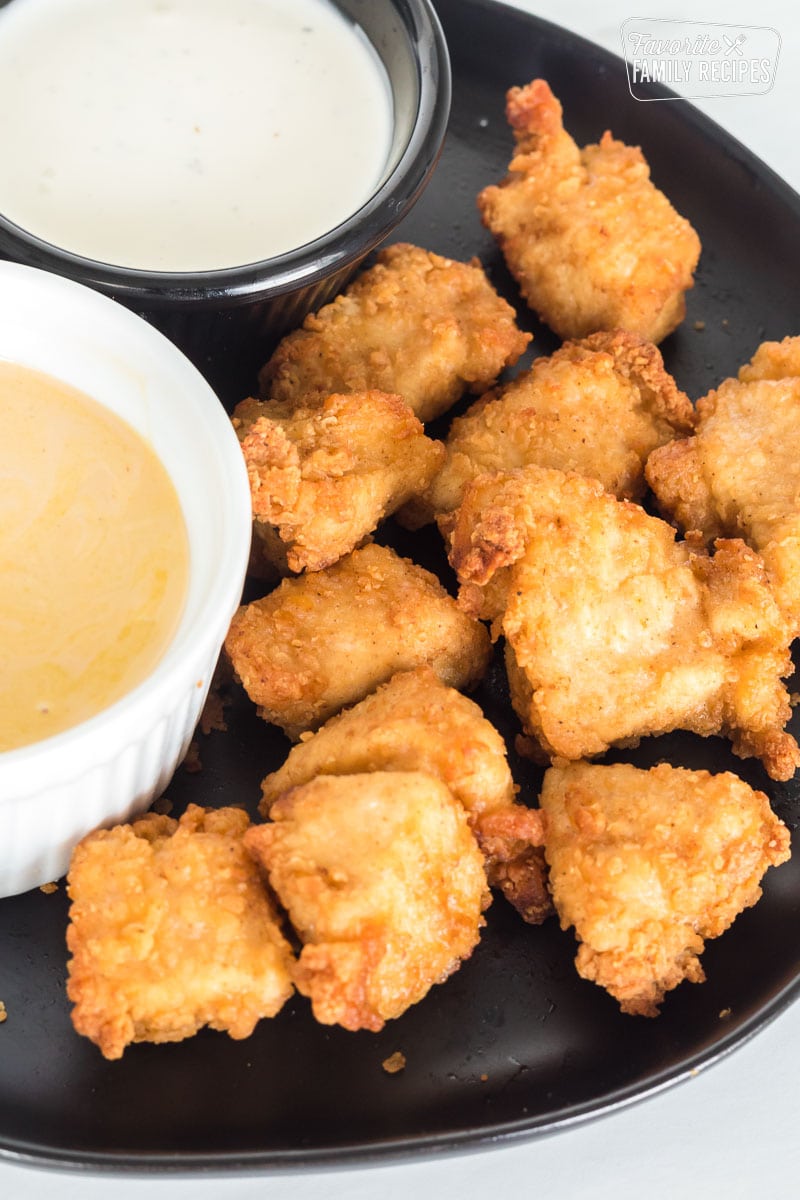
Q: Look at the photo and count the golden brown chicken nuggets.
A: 11